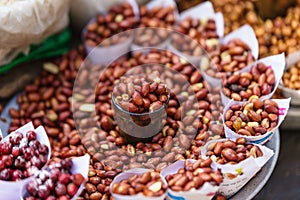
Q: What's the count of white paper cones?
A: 11